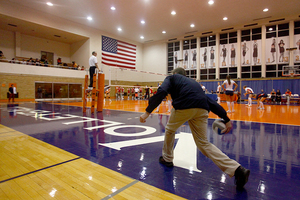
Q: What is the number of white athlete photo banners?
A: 12